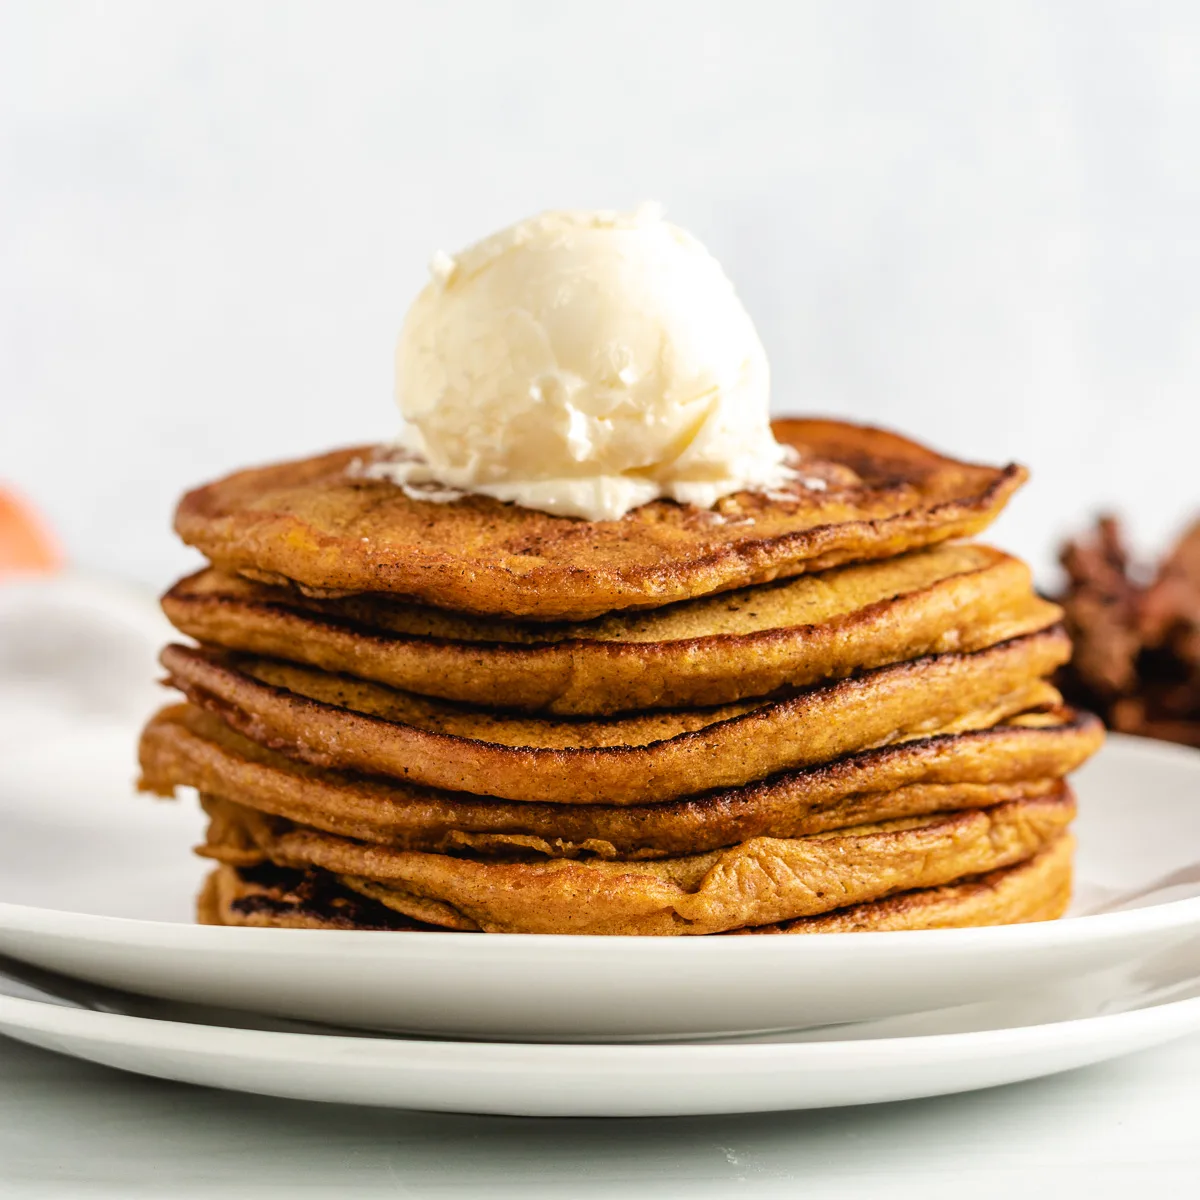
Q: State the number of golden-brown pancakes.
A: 6